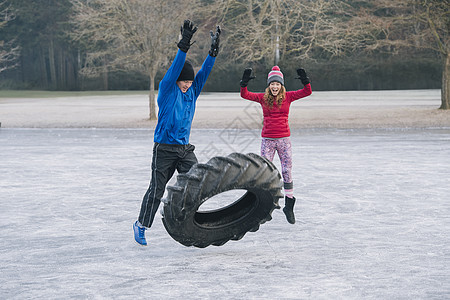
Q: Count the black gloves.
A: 4